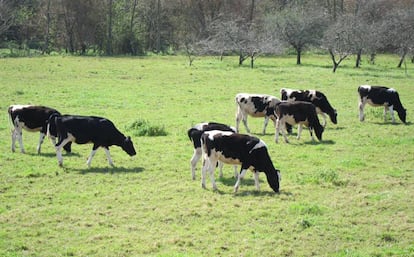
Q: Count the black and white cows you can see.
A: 8